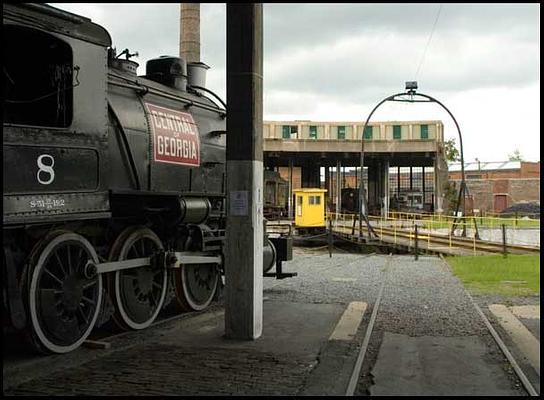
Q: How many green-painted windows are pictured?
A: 6